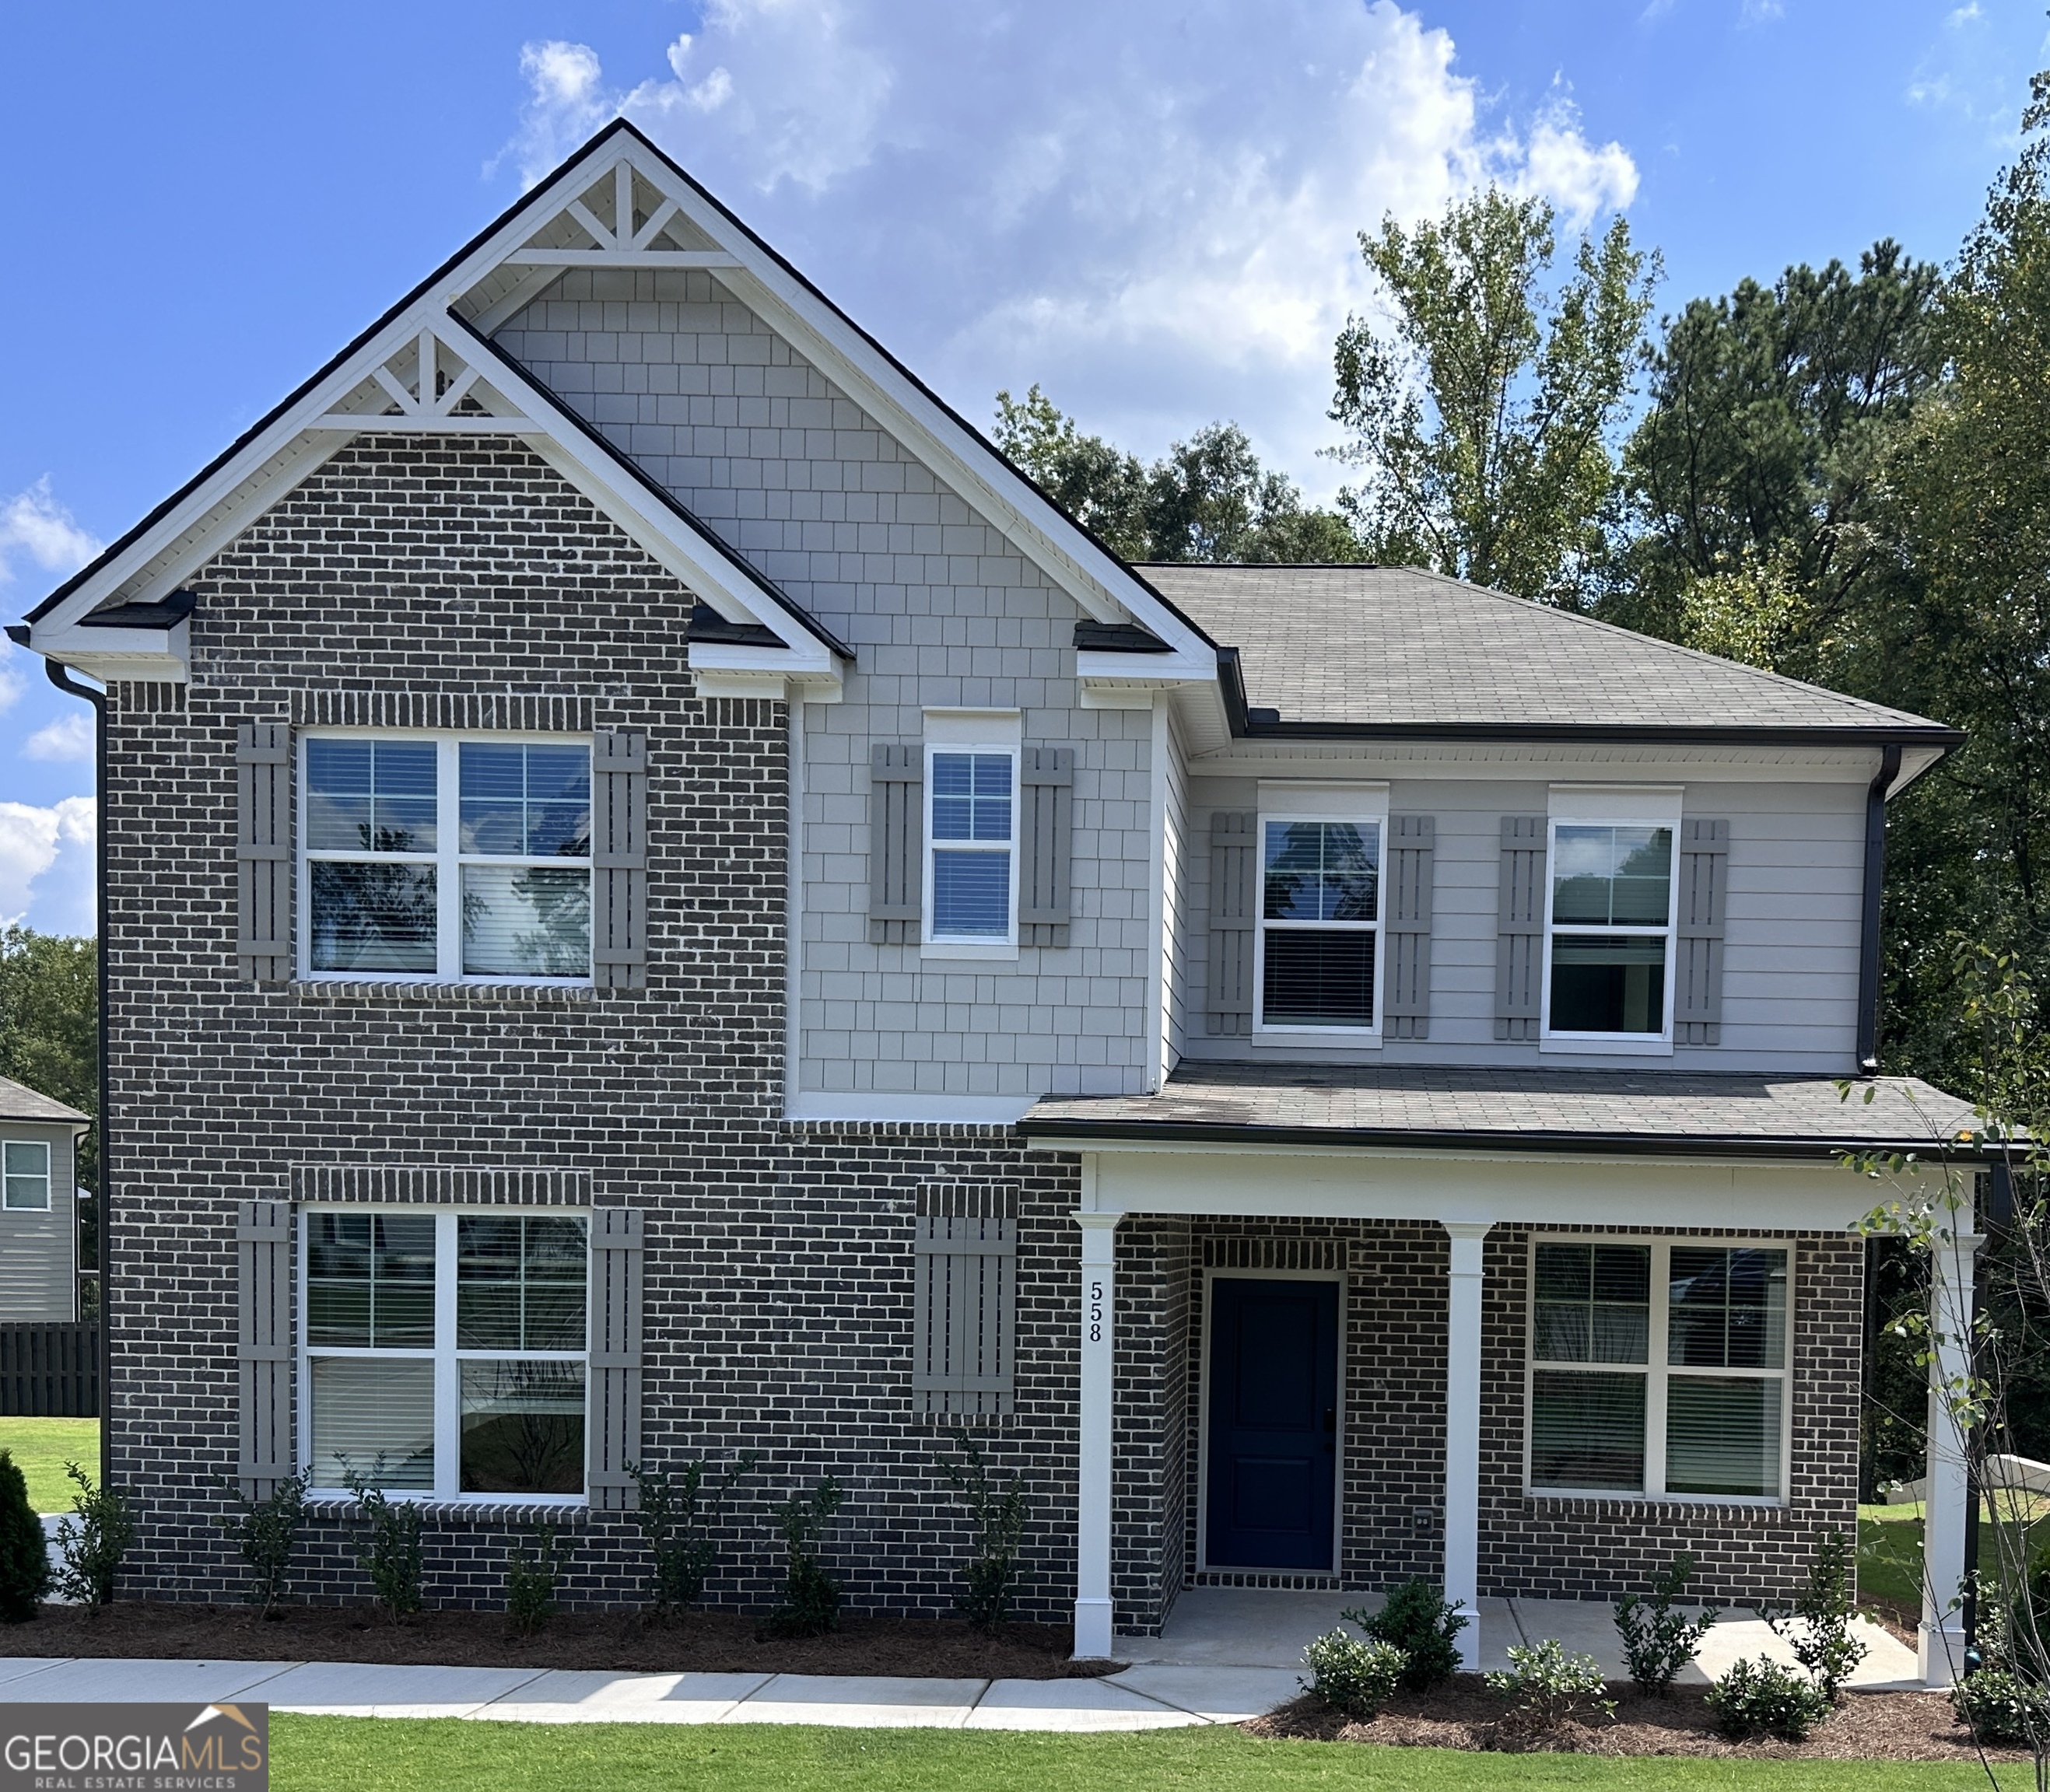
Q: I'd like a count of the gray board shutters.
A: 12